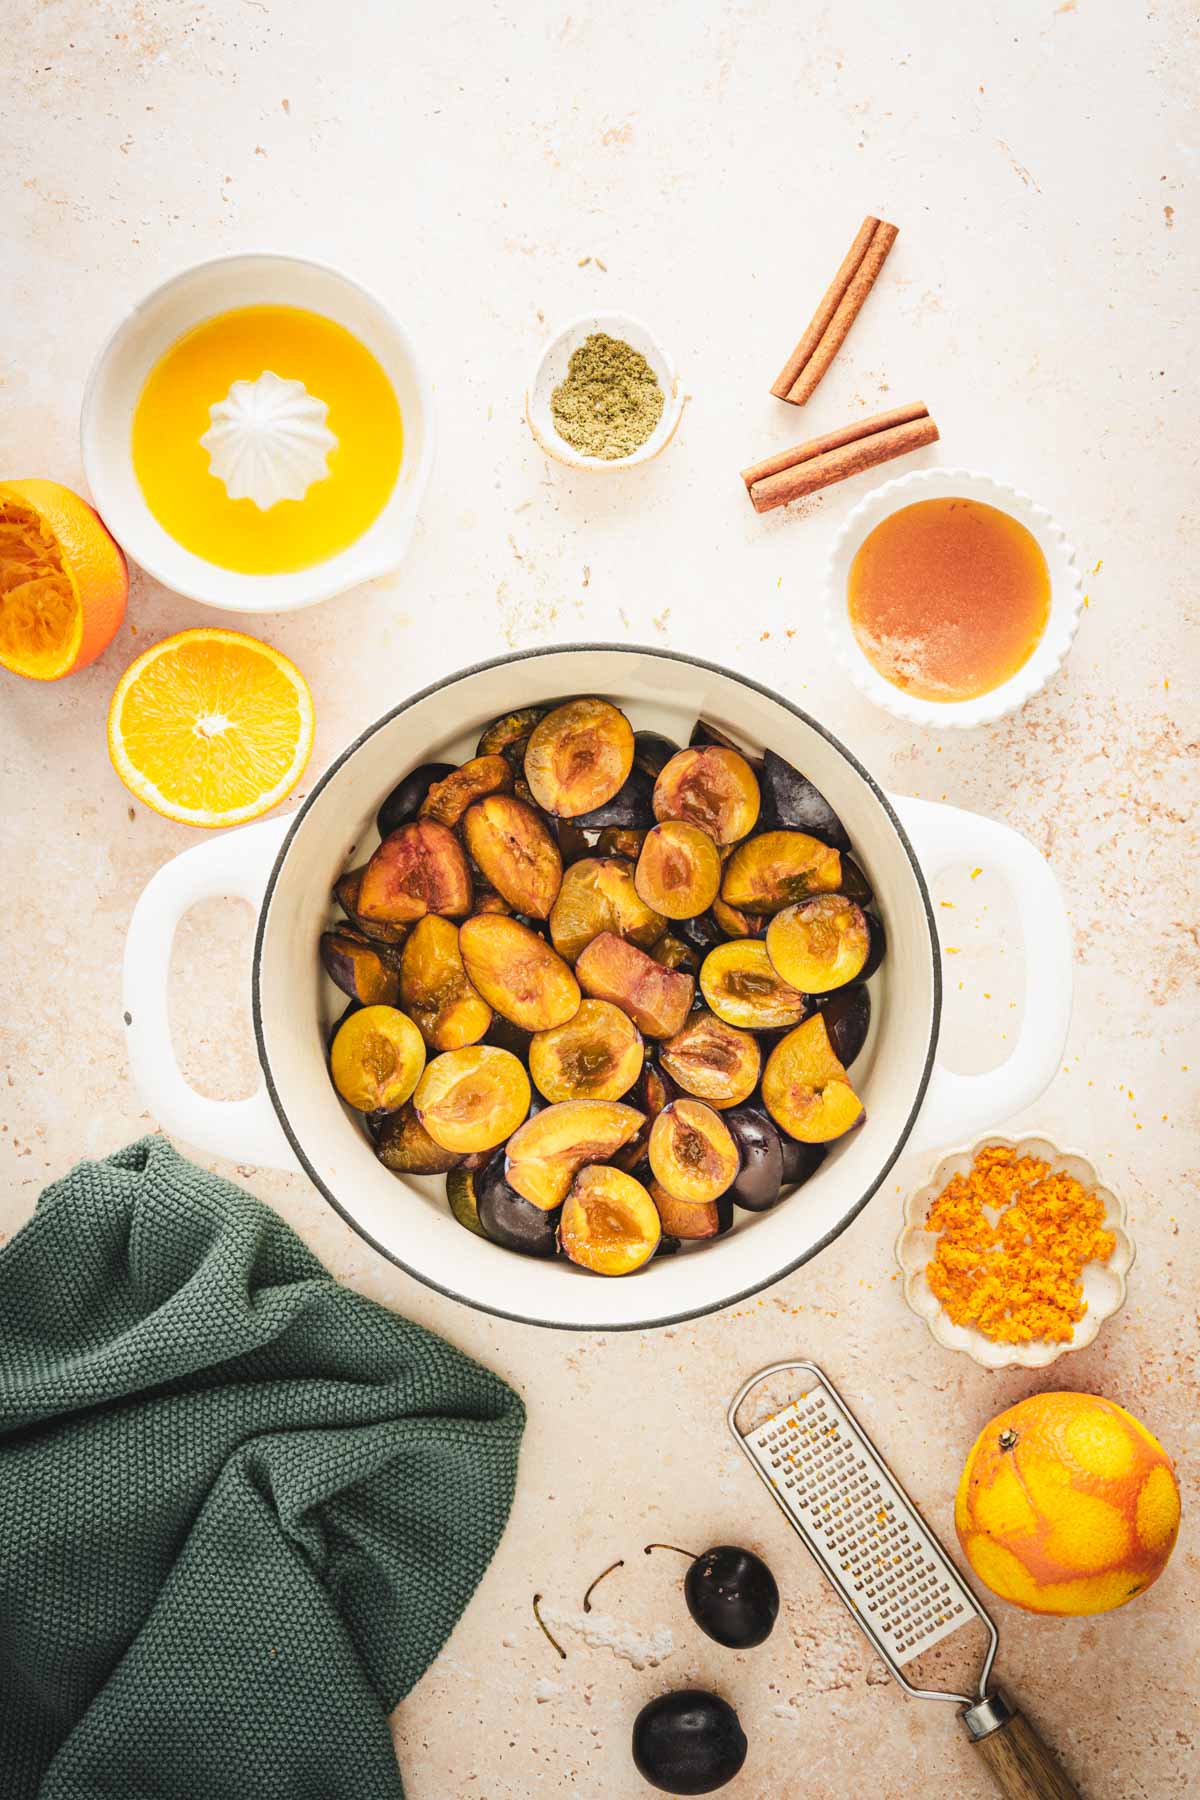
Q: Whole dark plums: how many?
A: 2